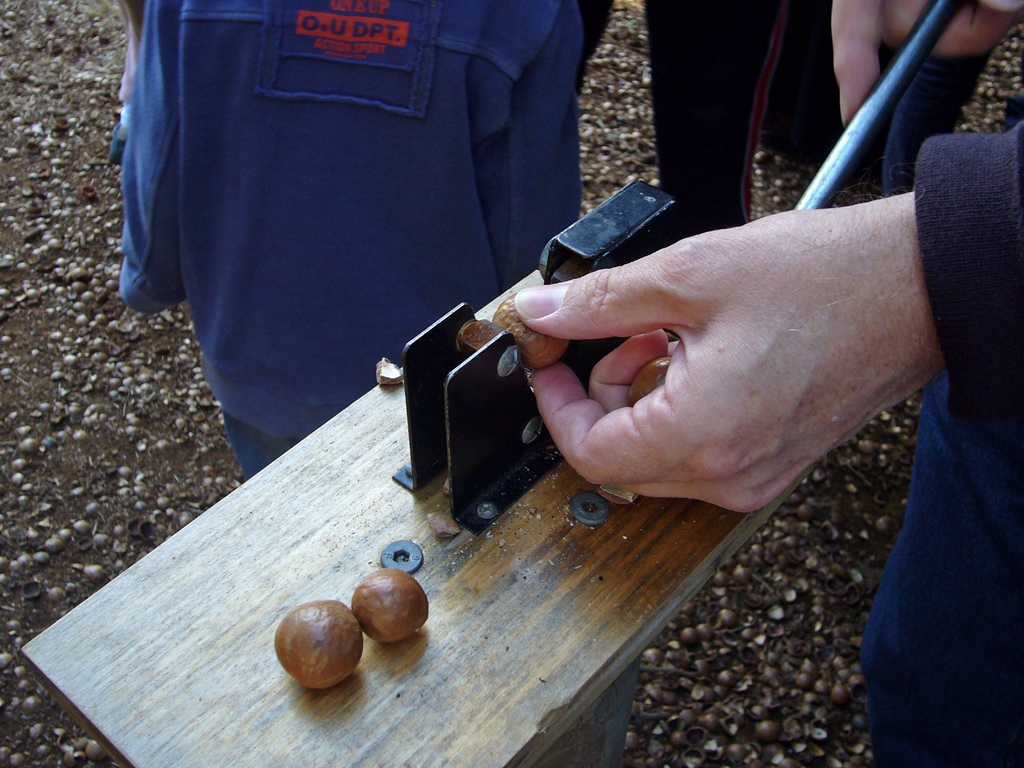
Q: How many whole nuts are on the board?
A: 2